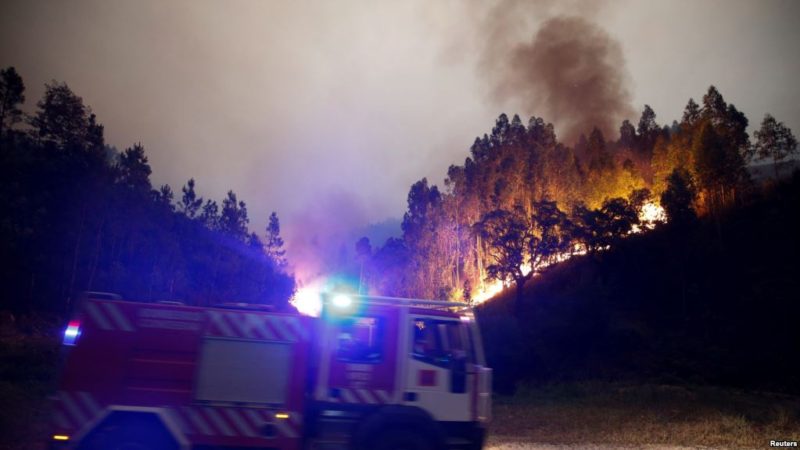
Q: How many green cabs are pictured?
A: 0